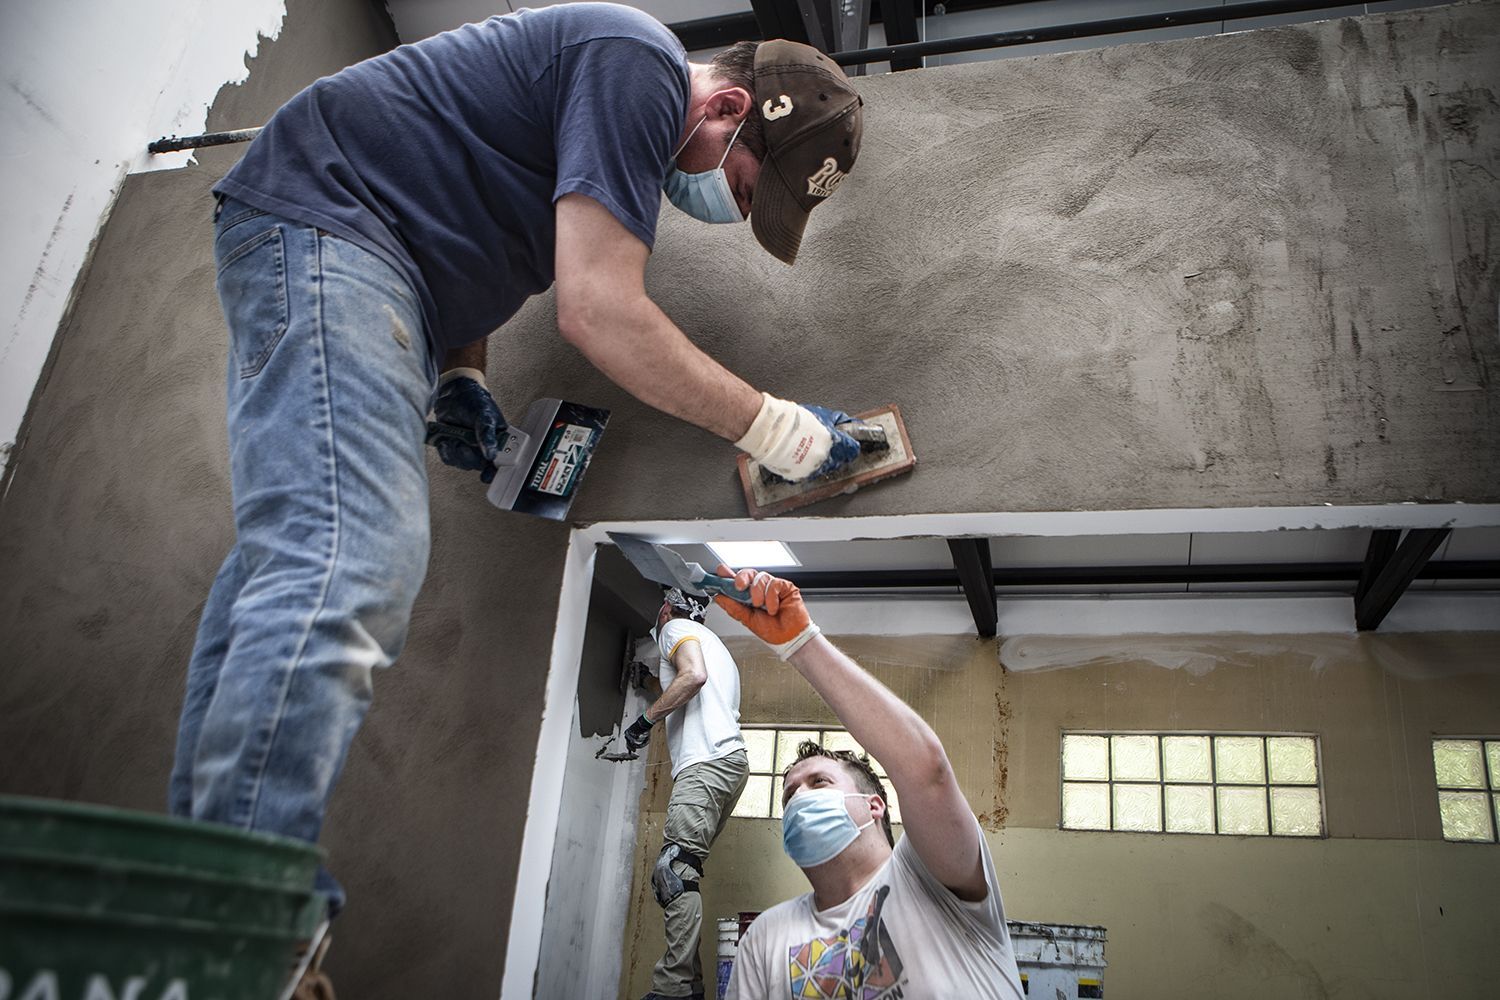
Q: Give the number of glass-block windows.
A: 3